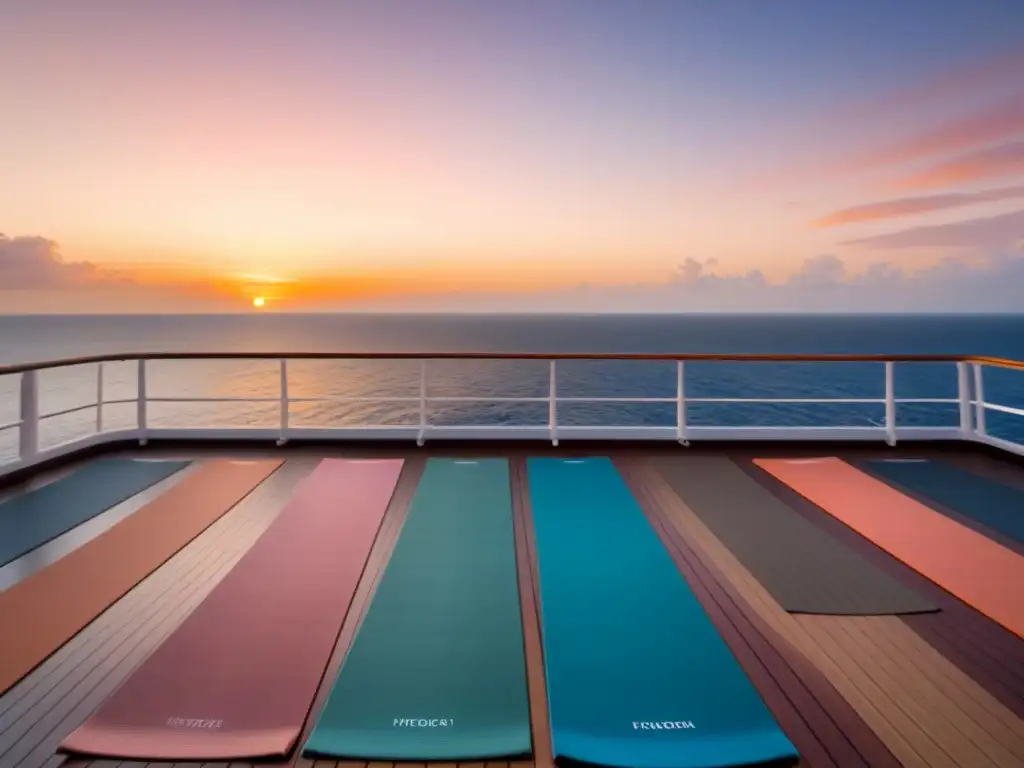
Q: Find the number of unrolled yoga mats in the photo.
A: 8